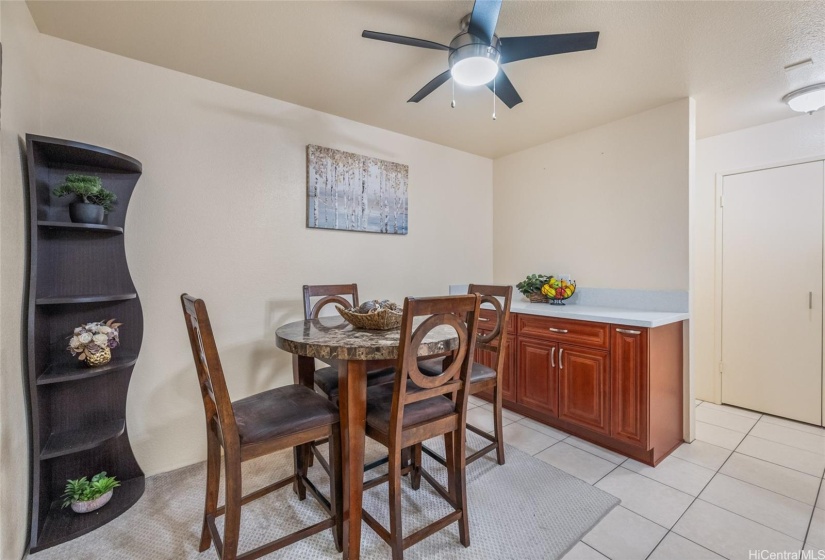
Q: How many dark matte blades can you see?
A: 5